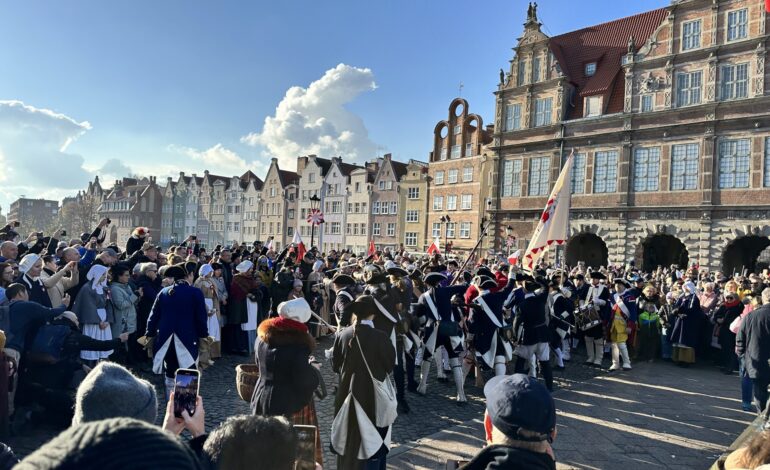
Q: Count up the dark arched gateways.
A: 3